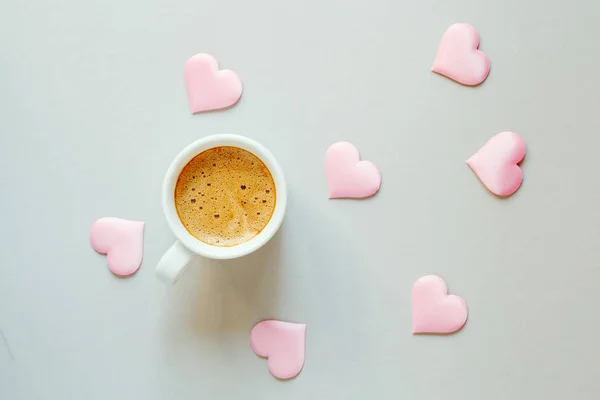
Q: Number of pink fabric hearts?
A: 7